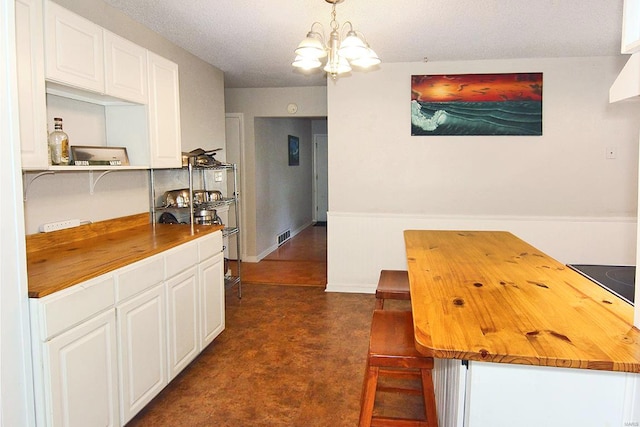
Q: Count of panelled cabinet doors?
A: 8